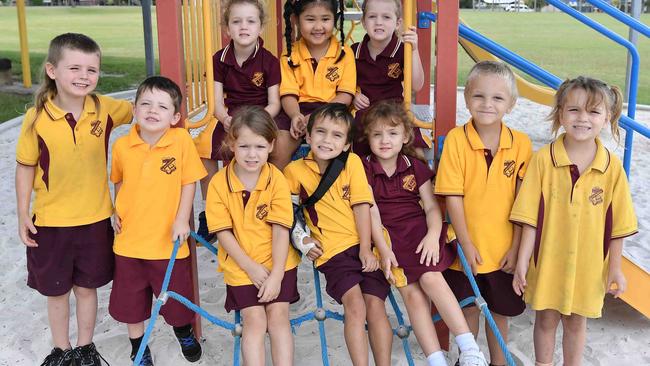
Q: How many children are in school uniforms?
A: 10